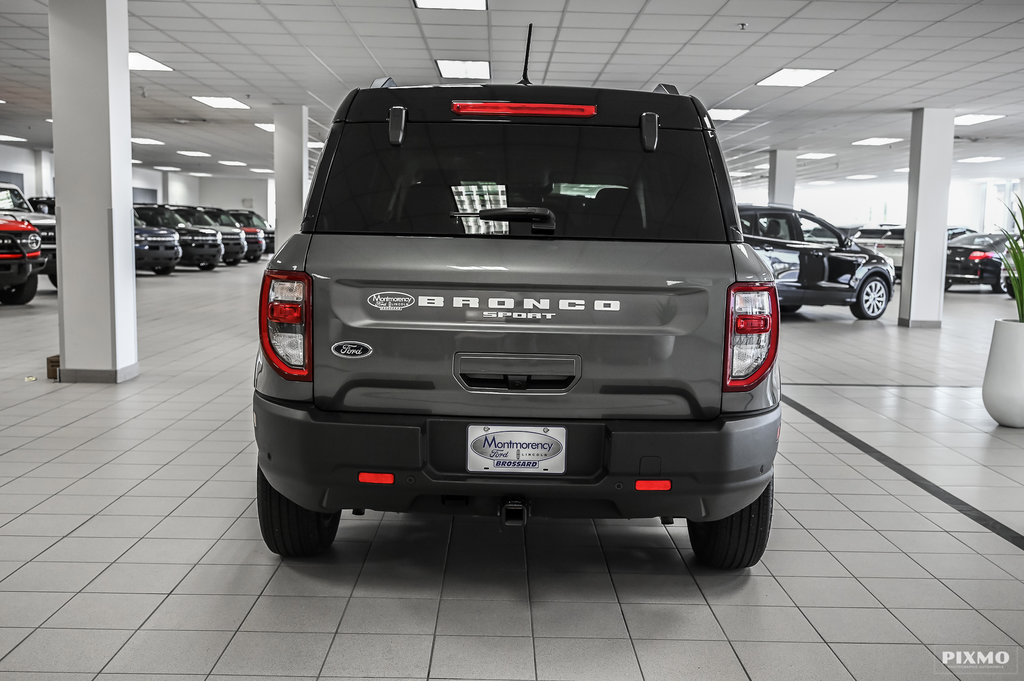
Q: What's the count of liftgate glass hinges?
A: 2